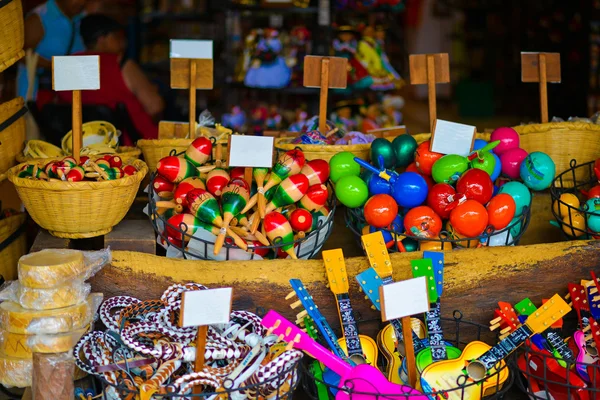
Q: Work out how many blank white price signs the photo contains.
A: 6